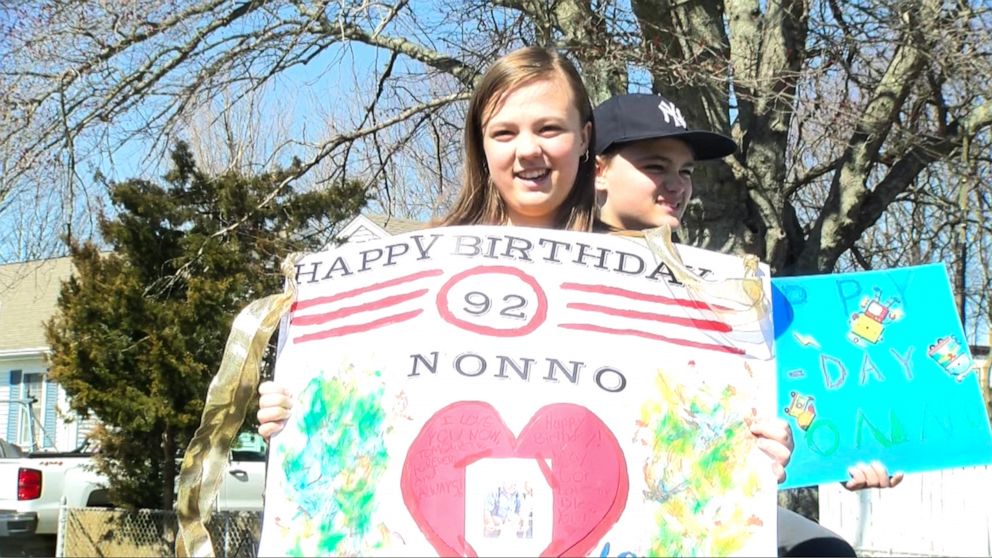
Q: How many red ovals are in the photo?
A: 1